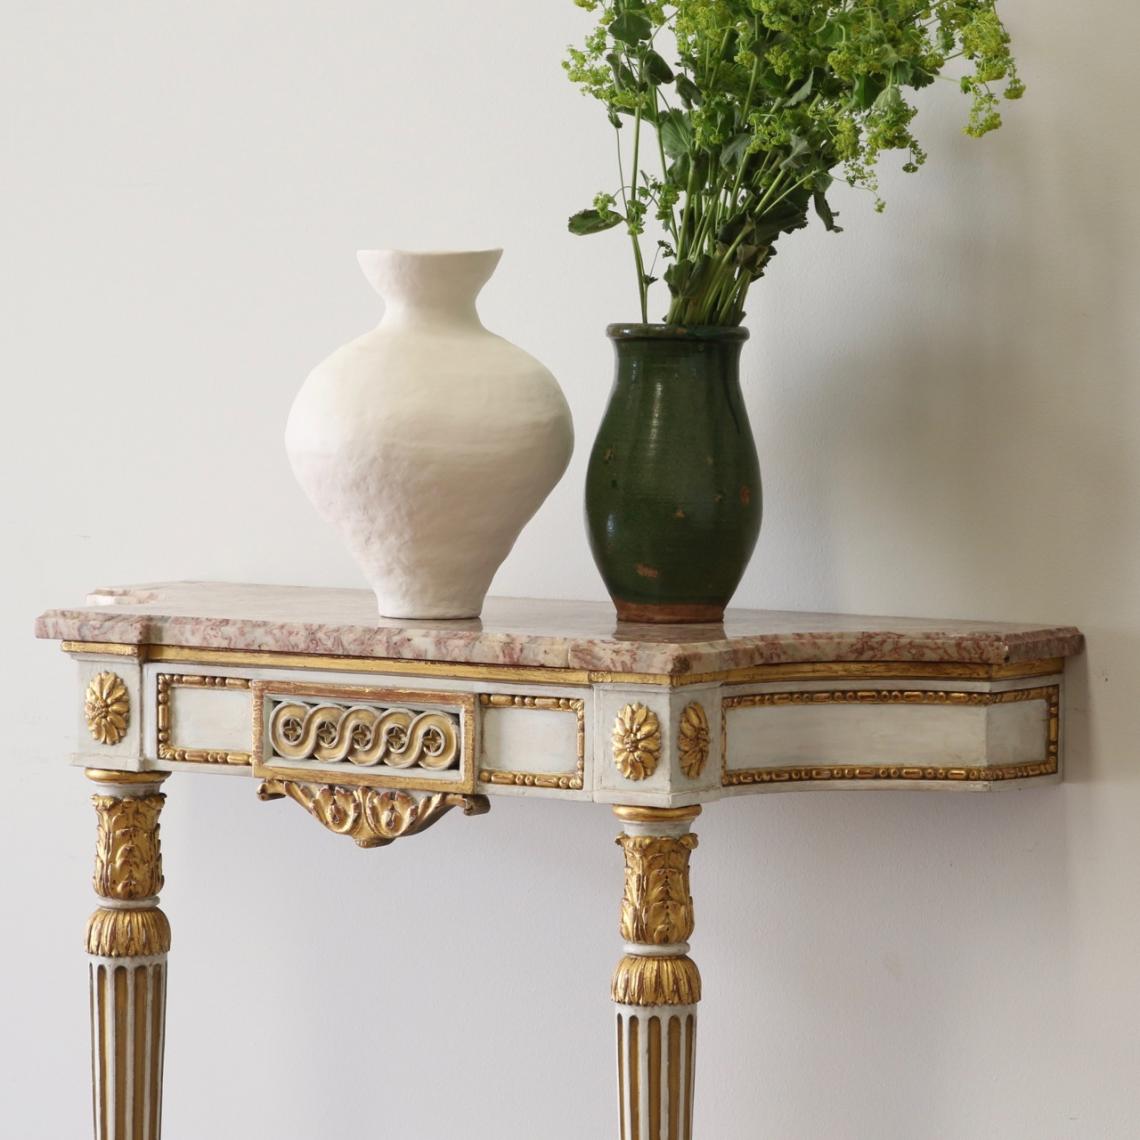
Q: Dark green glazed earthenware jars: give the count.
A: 1